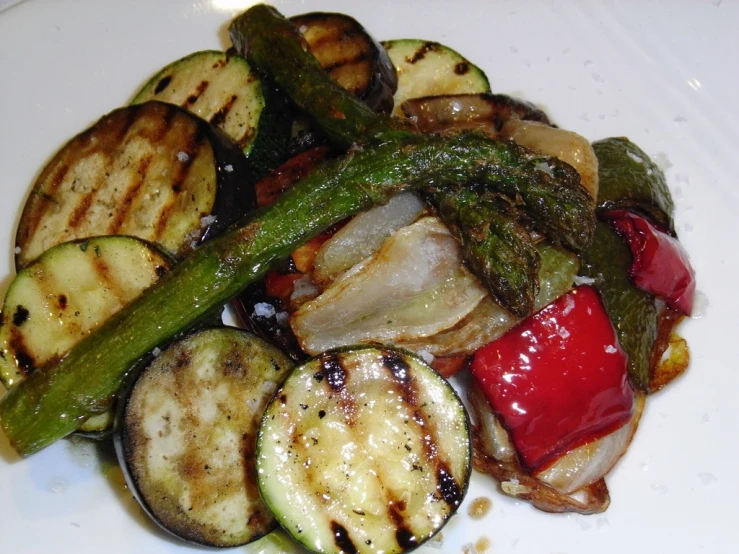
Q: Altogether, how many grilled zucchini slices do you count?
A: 4